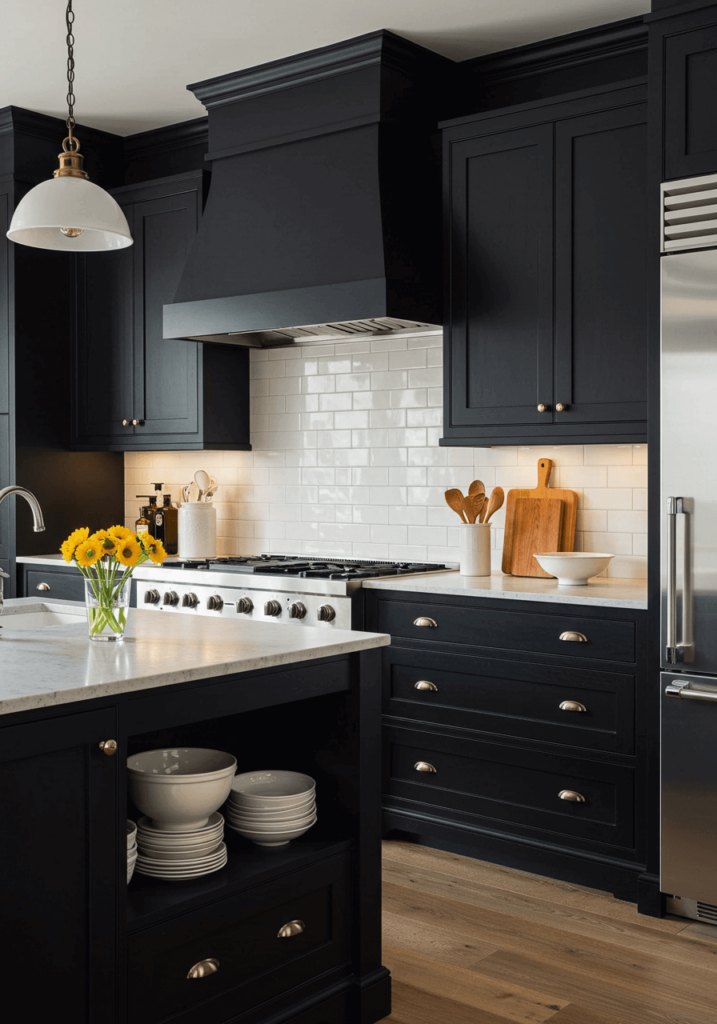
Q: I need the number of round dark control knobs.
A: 8